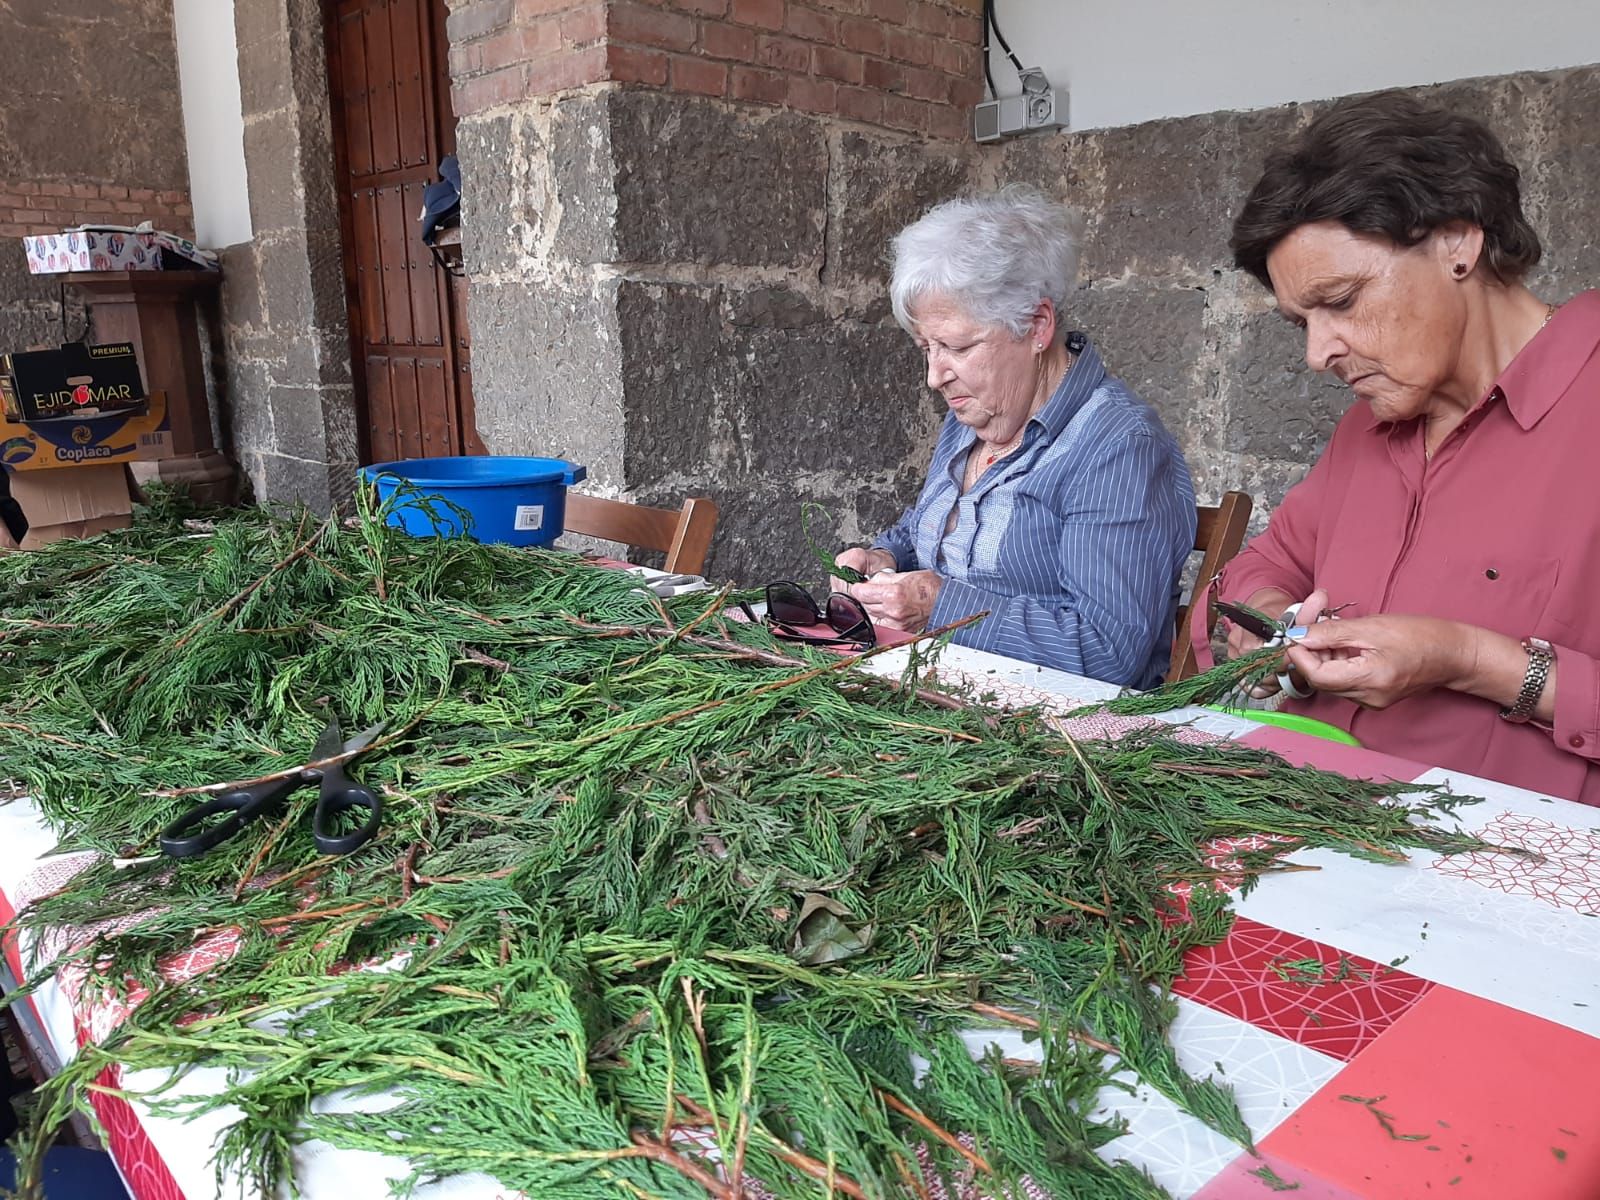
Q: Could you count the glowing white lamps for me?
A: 0